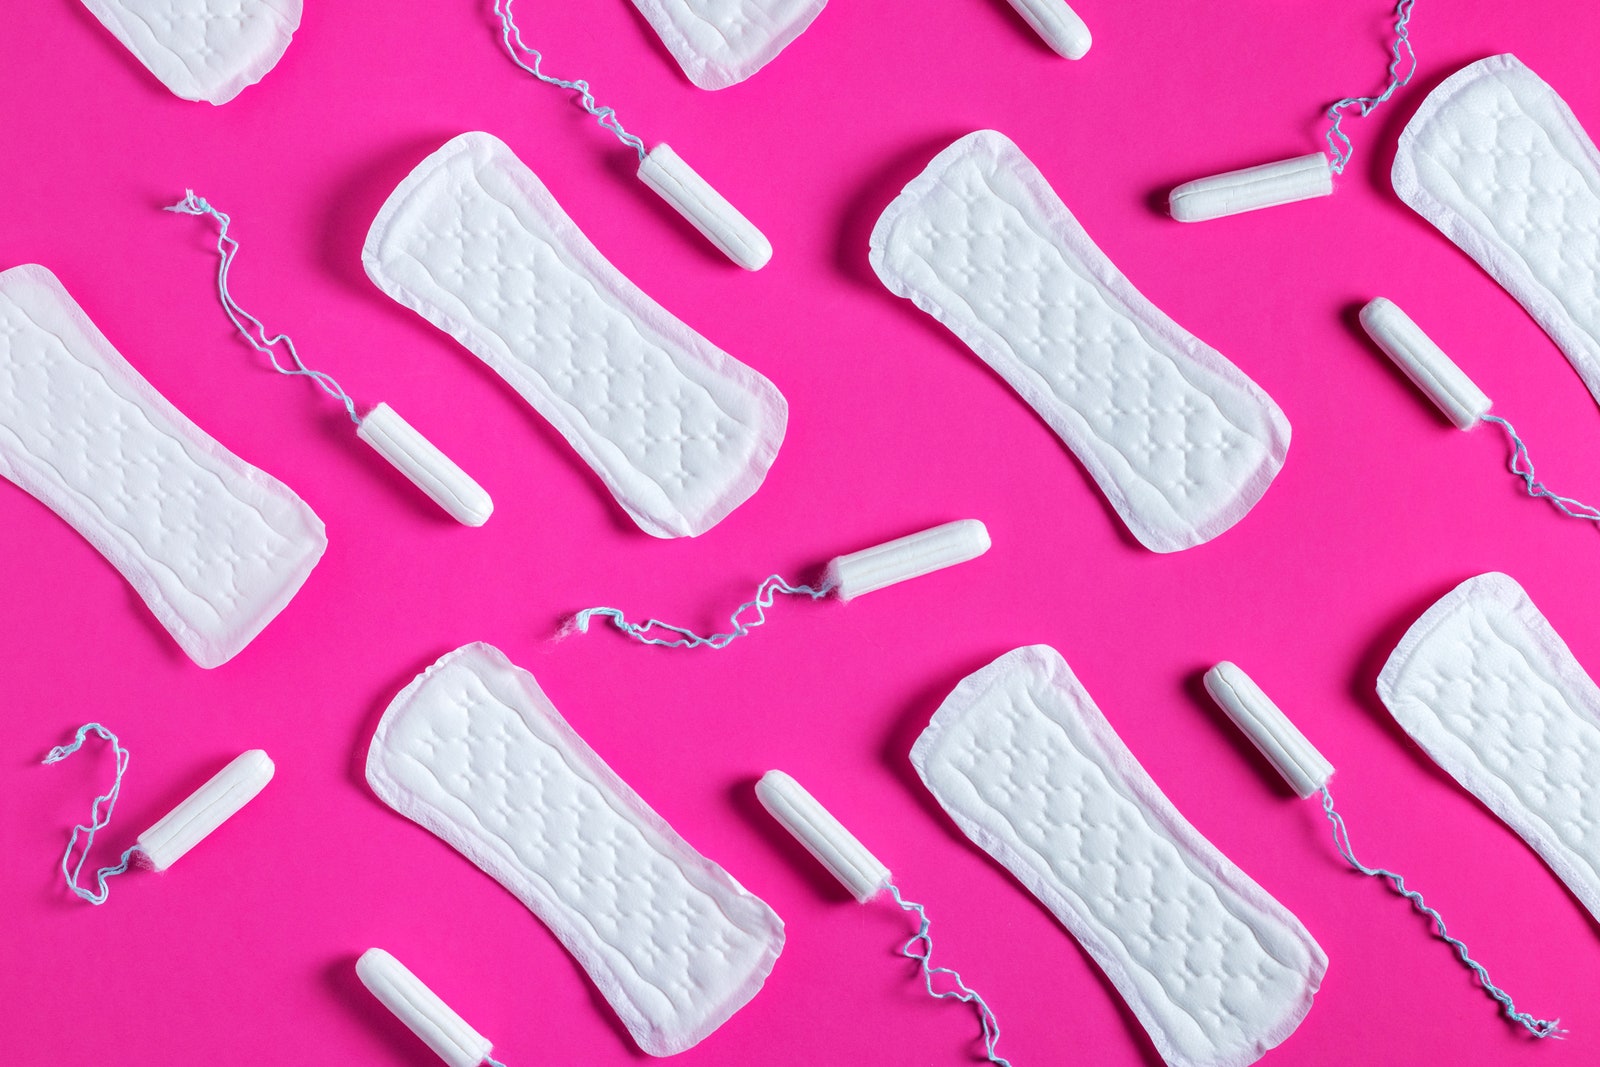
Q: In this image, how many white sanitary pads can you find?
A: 9